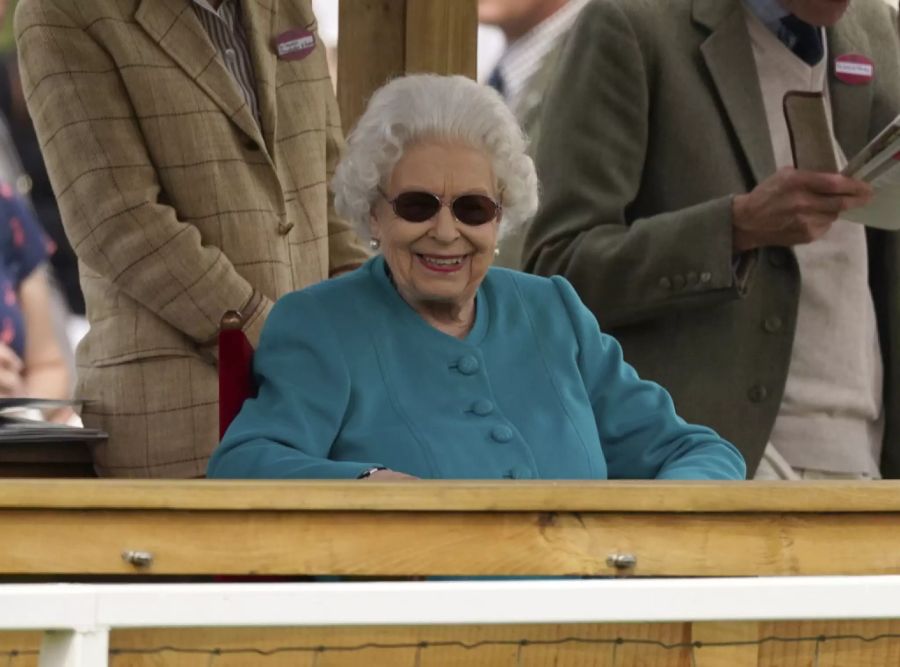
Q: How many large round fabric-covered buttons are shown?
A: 4